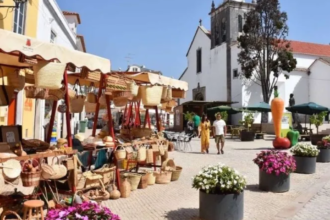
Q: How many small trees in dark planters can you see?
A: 2